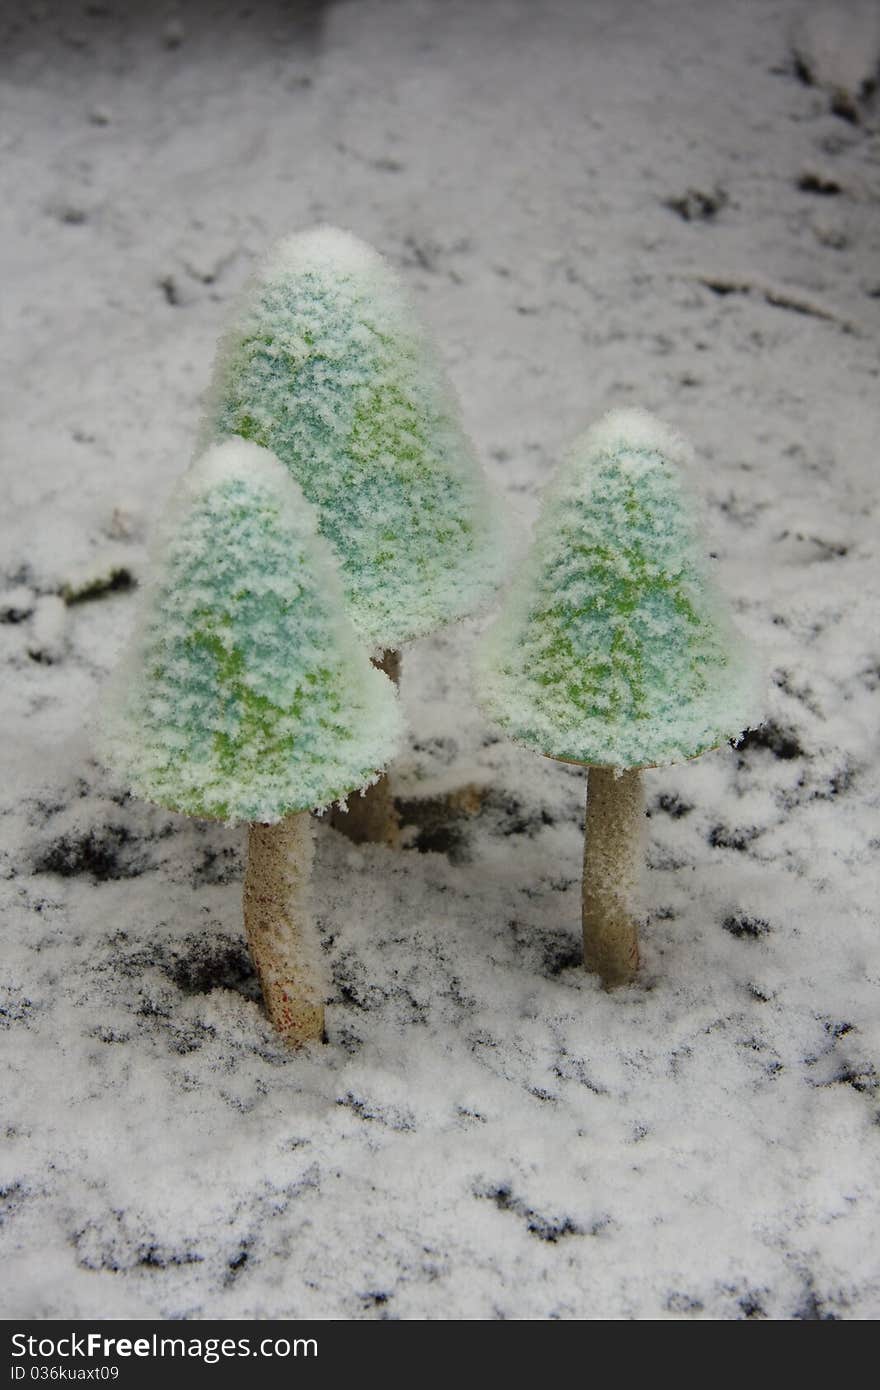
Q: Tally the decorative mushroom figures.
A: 3